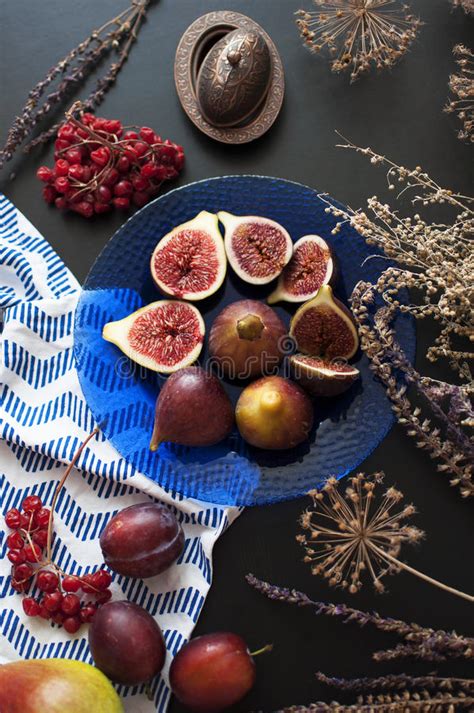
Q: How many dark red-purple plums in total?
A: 3